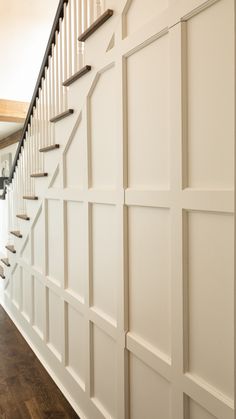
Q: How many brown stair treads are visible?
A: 11